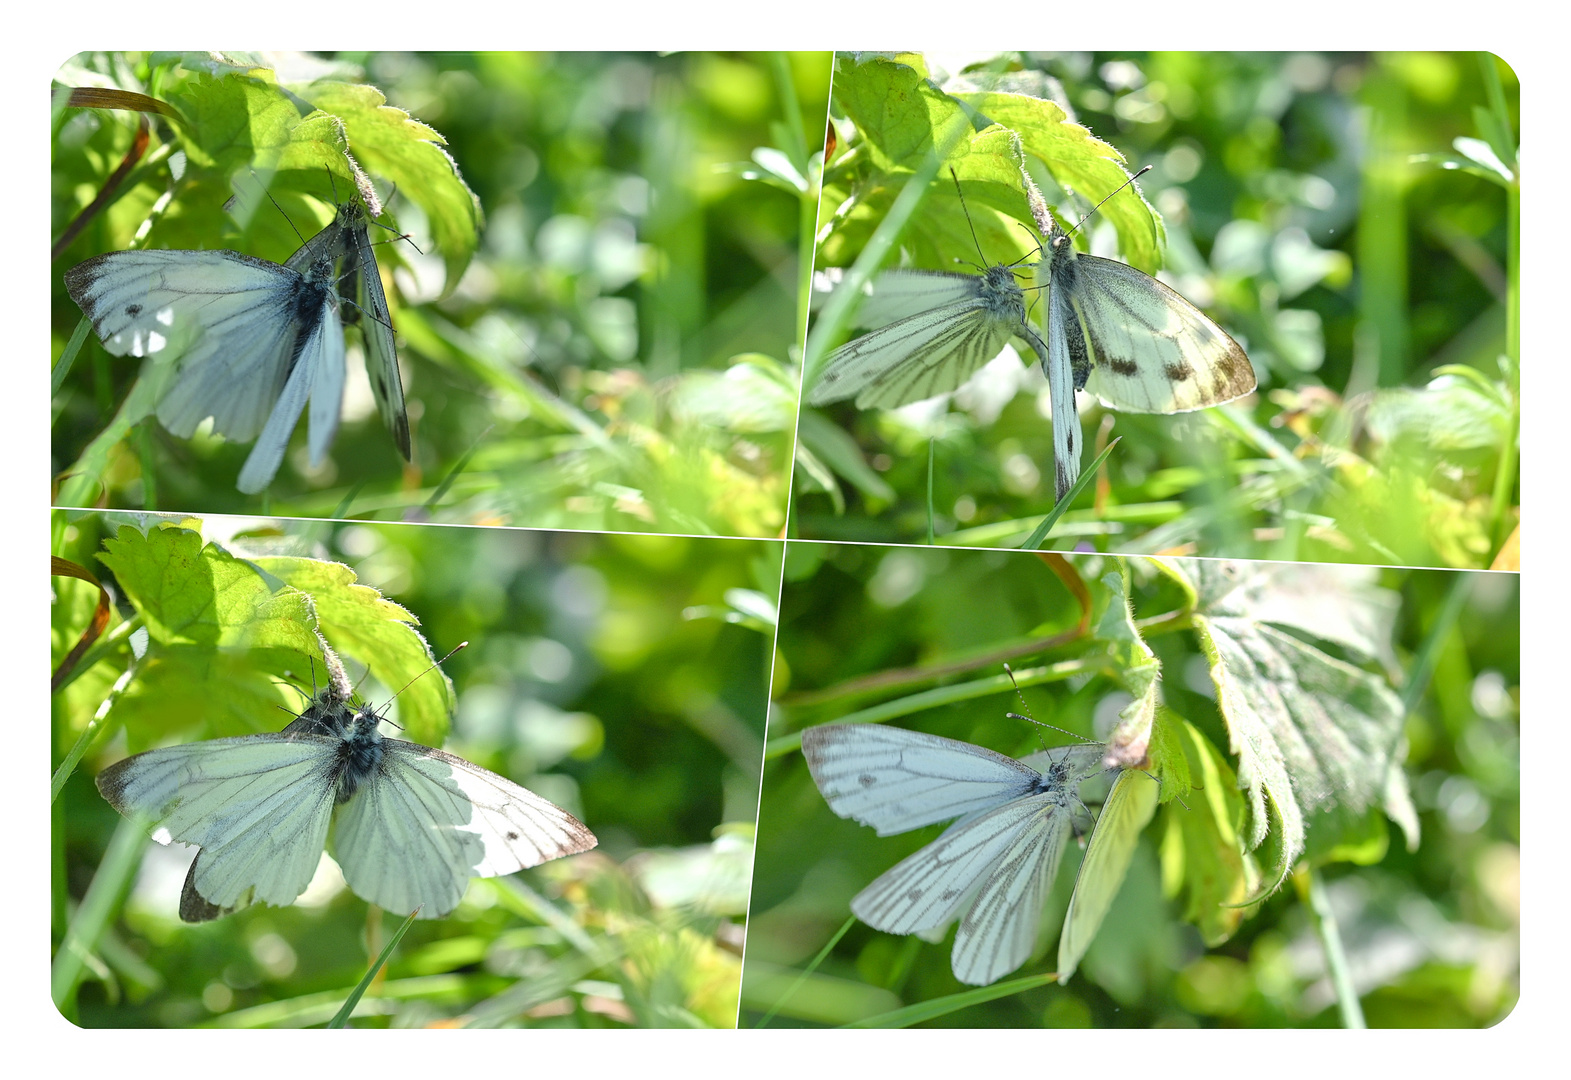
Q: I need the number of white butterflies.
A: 8